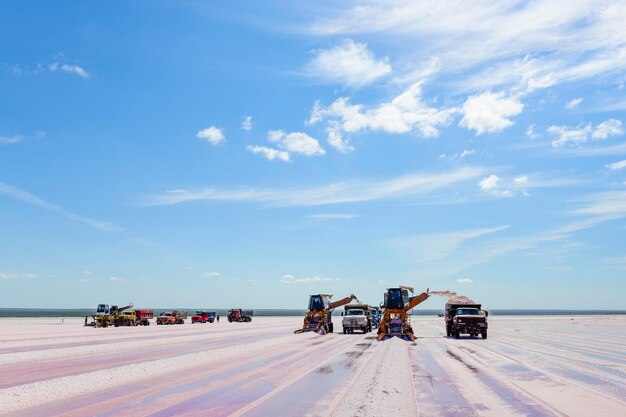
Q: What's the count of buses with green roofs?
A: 0